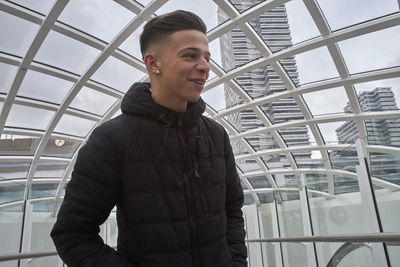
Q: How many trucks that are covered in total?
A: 0